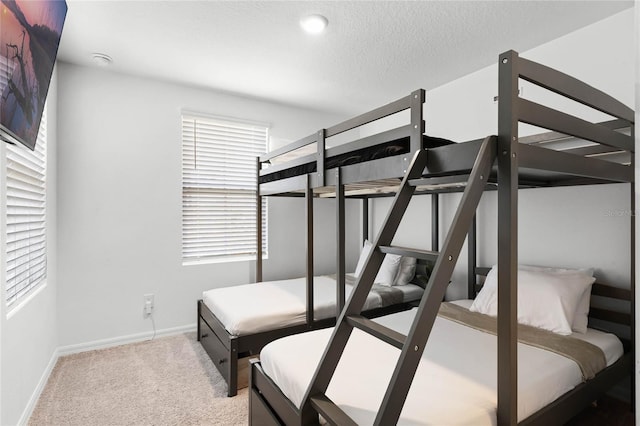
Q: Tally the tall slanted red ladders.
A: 0